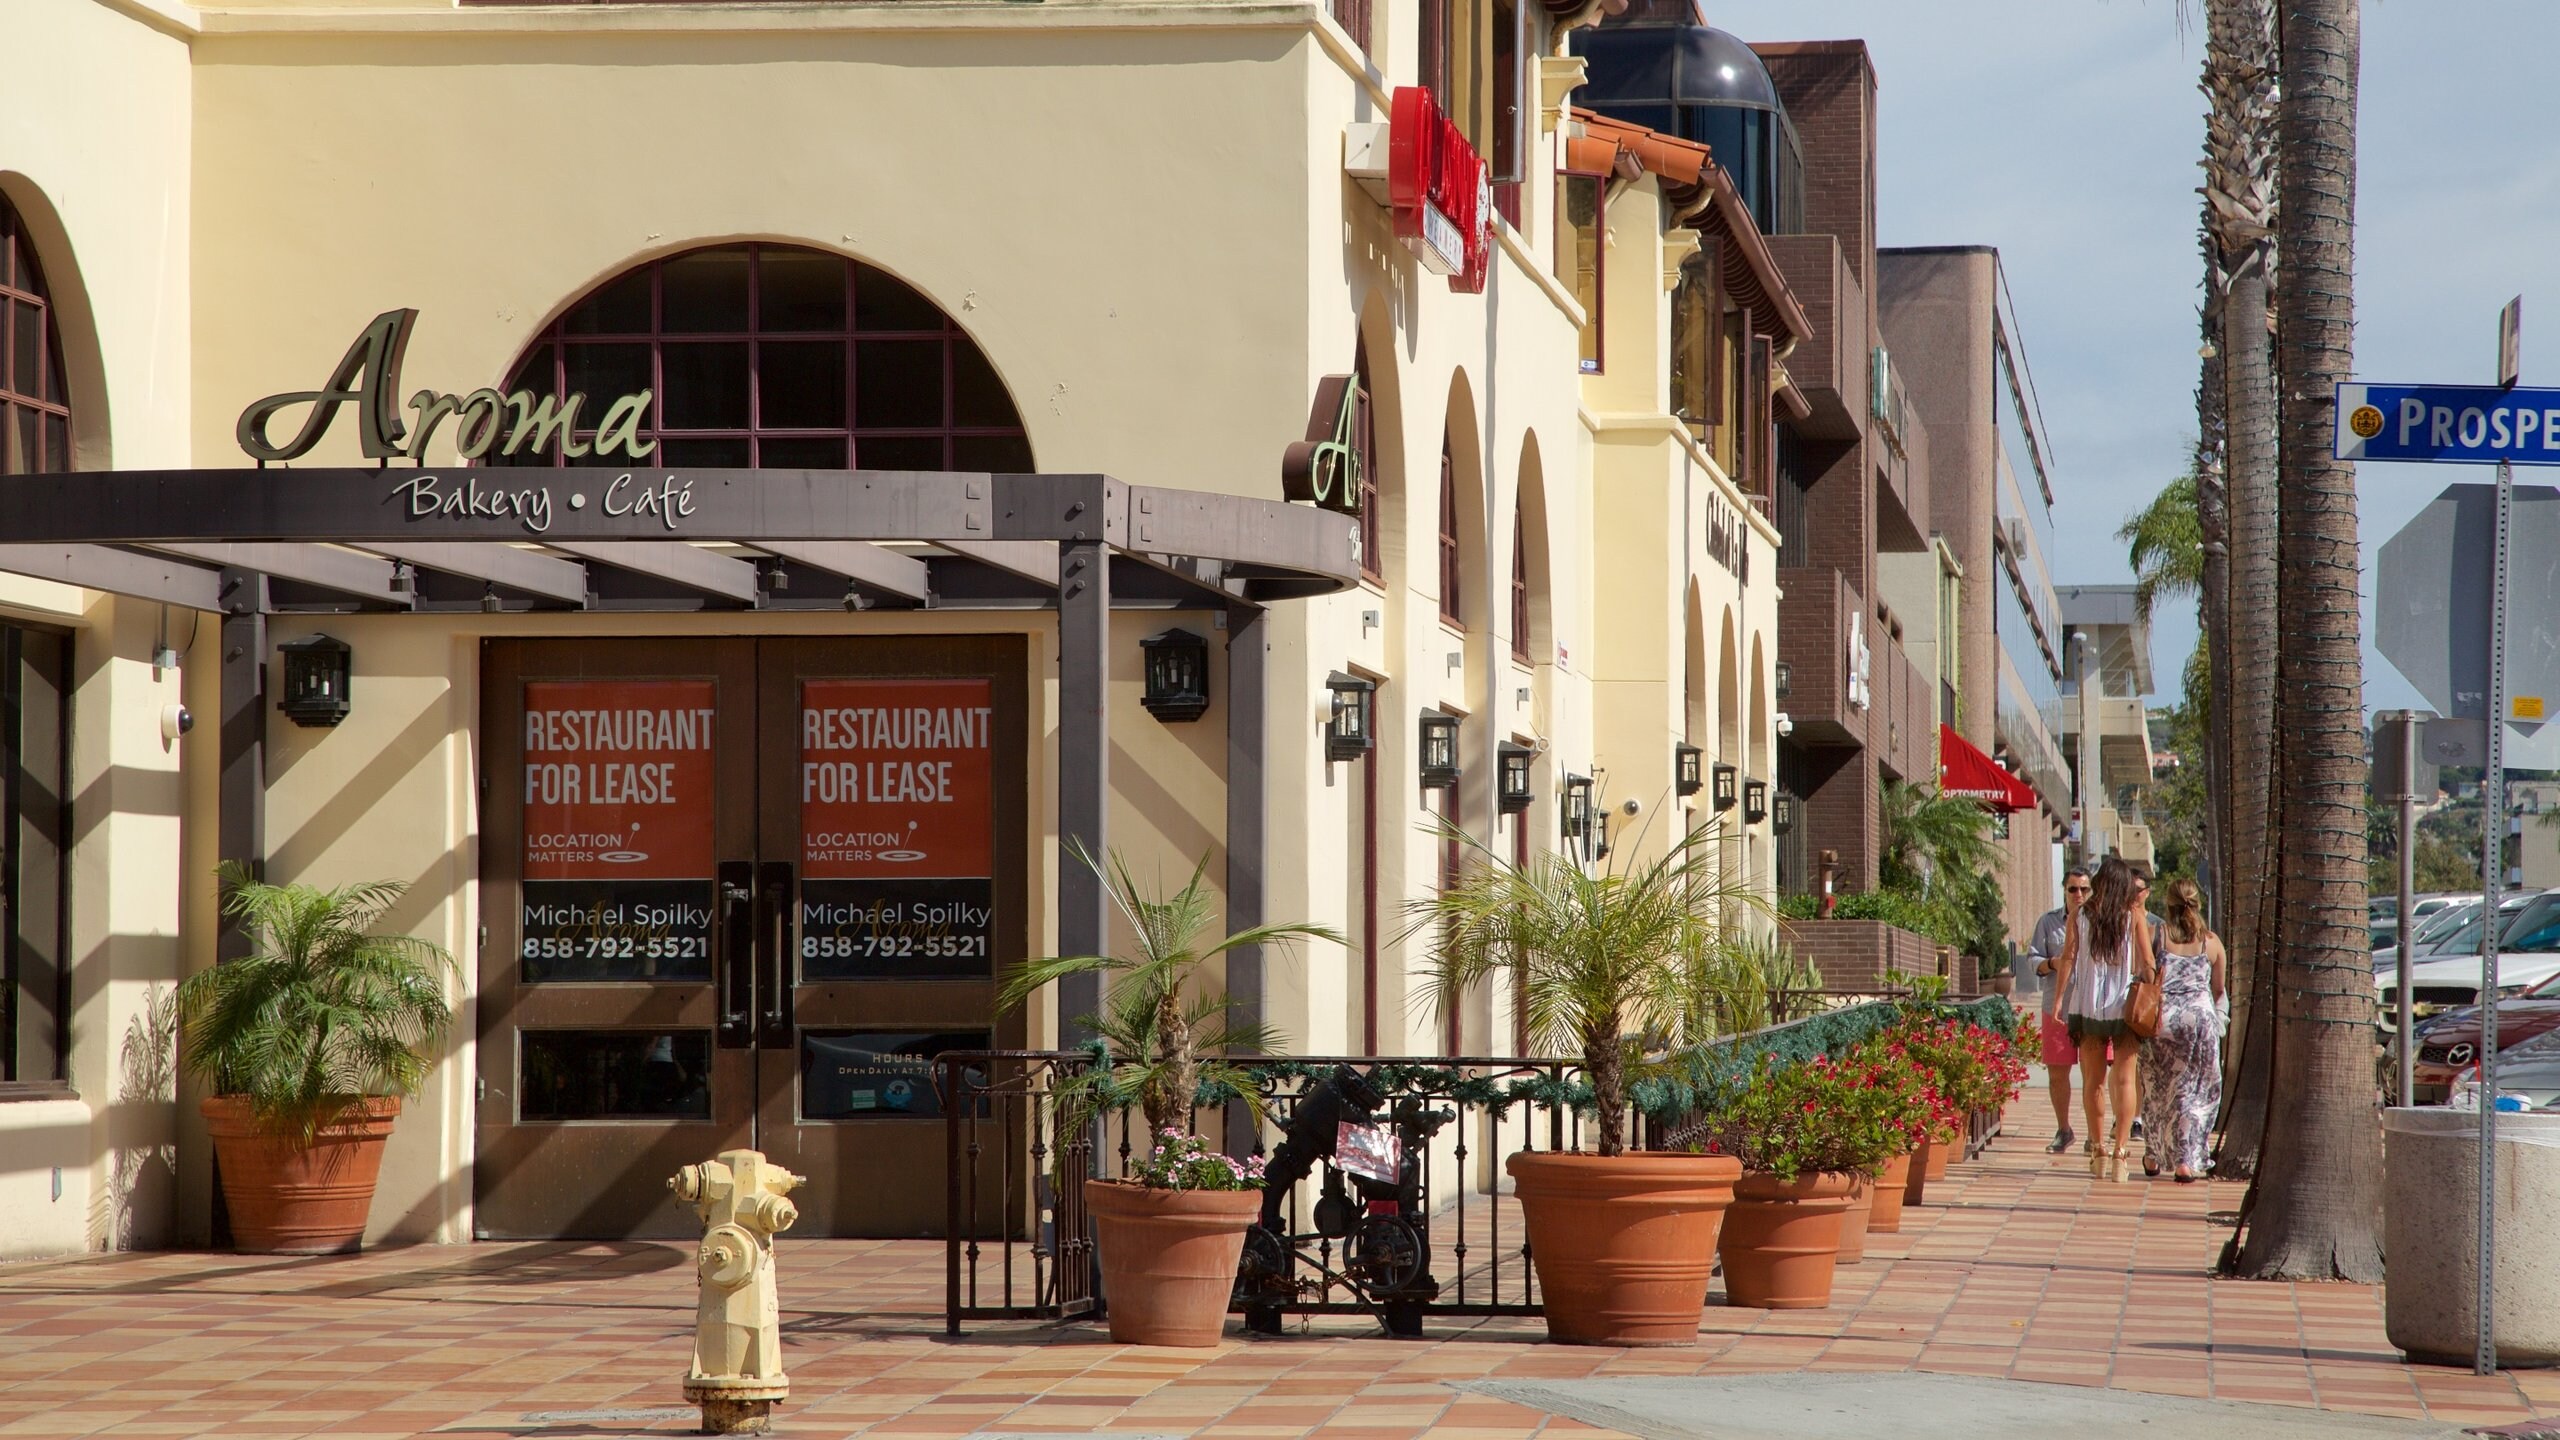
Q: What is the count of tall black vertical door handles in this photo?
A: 2